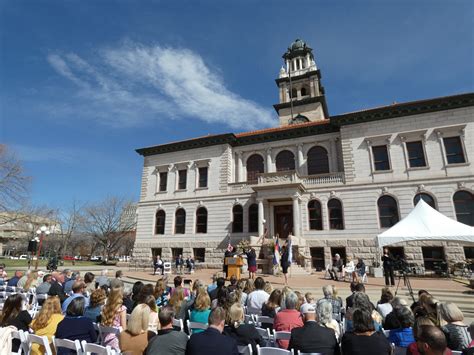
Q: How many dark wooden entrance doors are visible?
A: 1